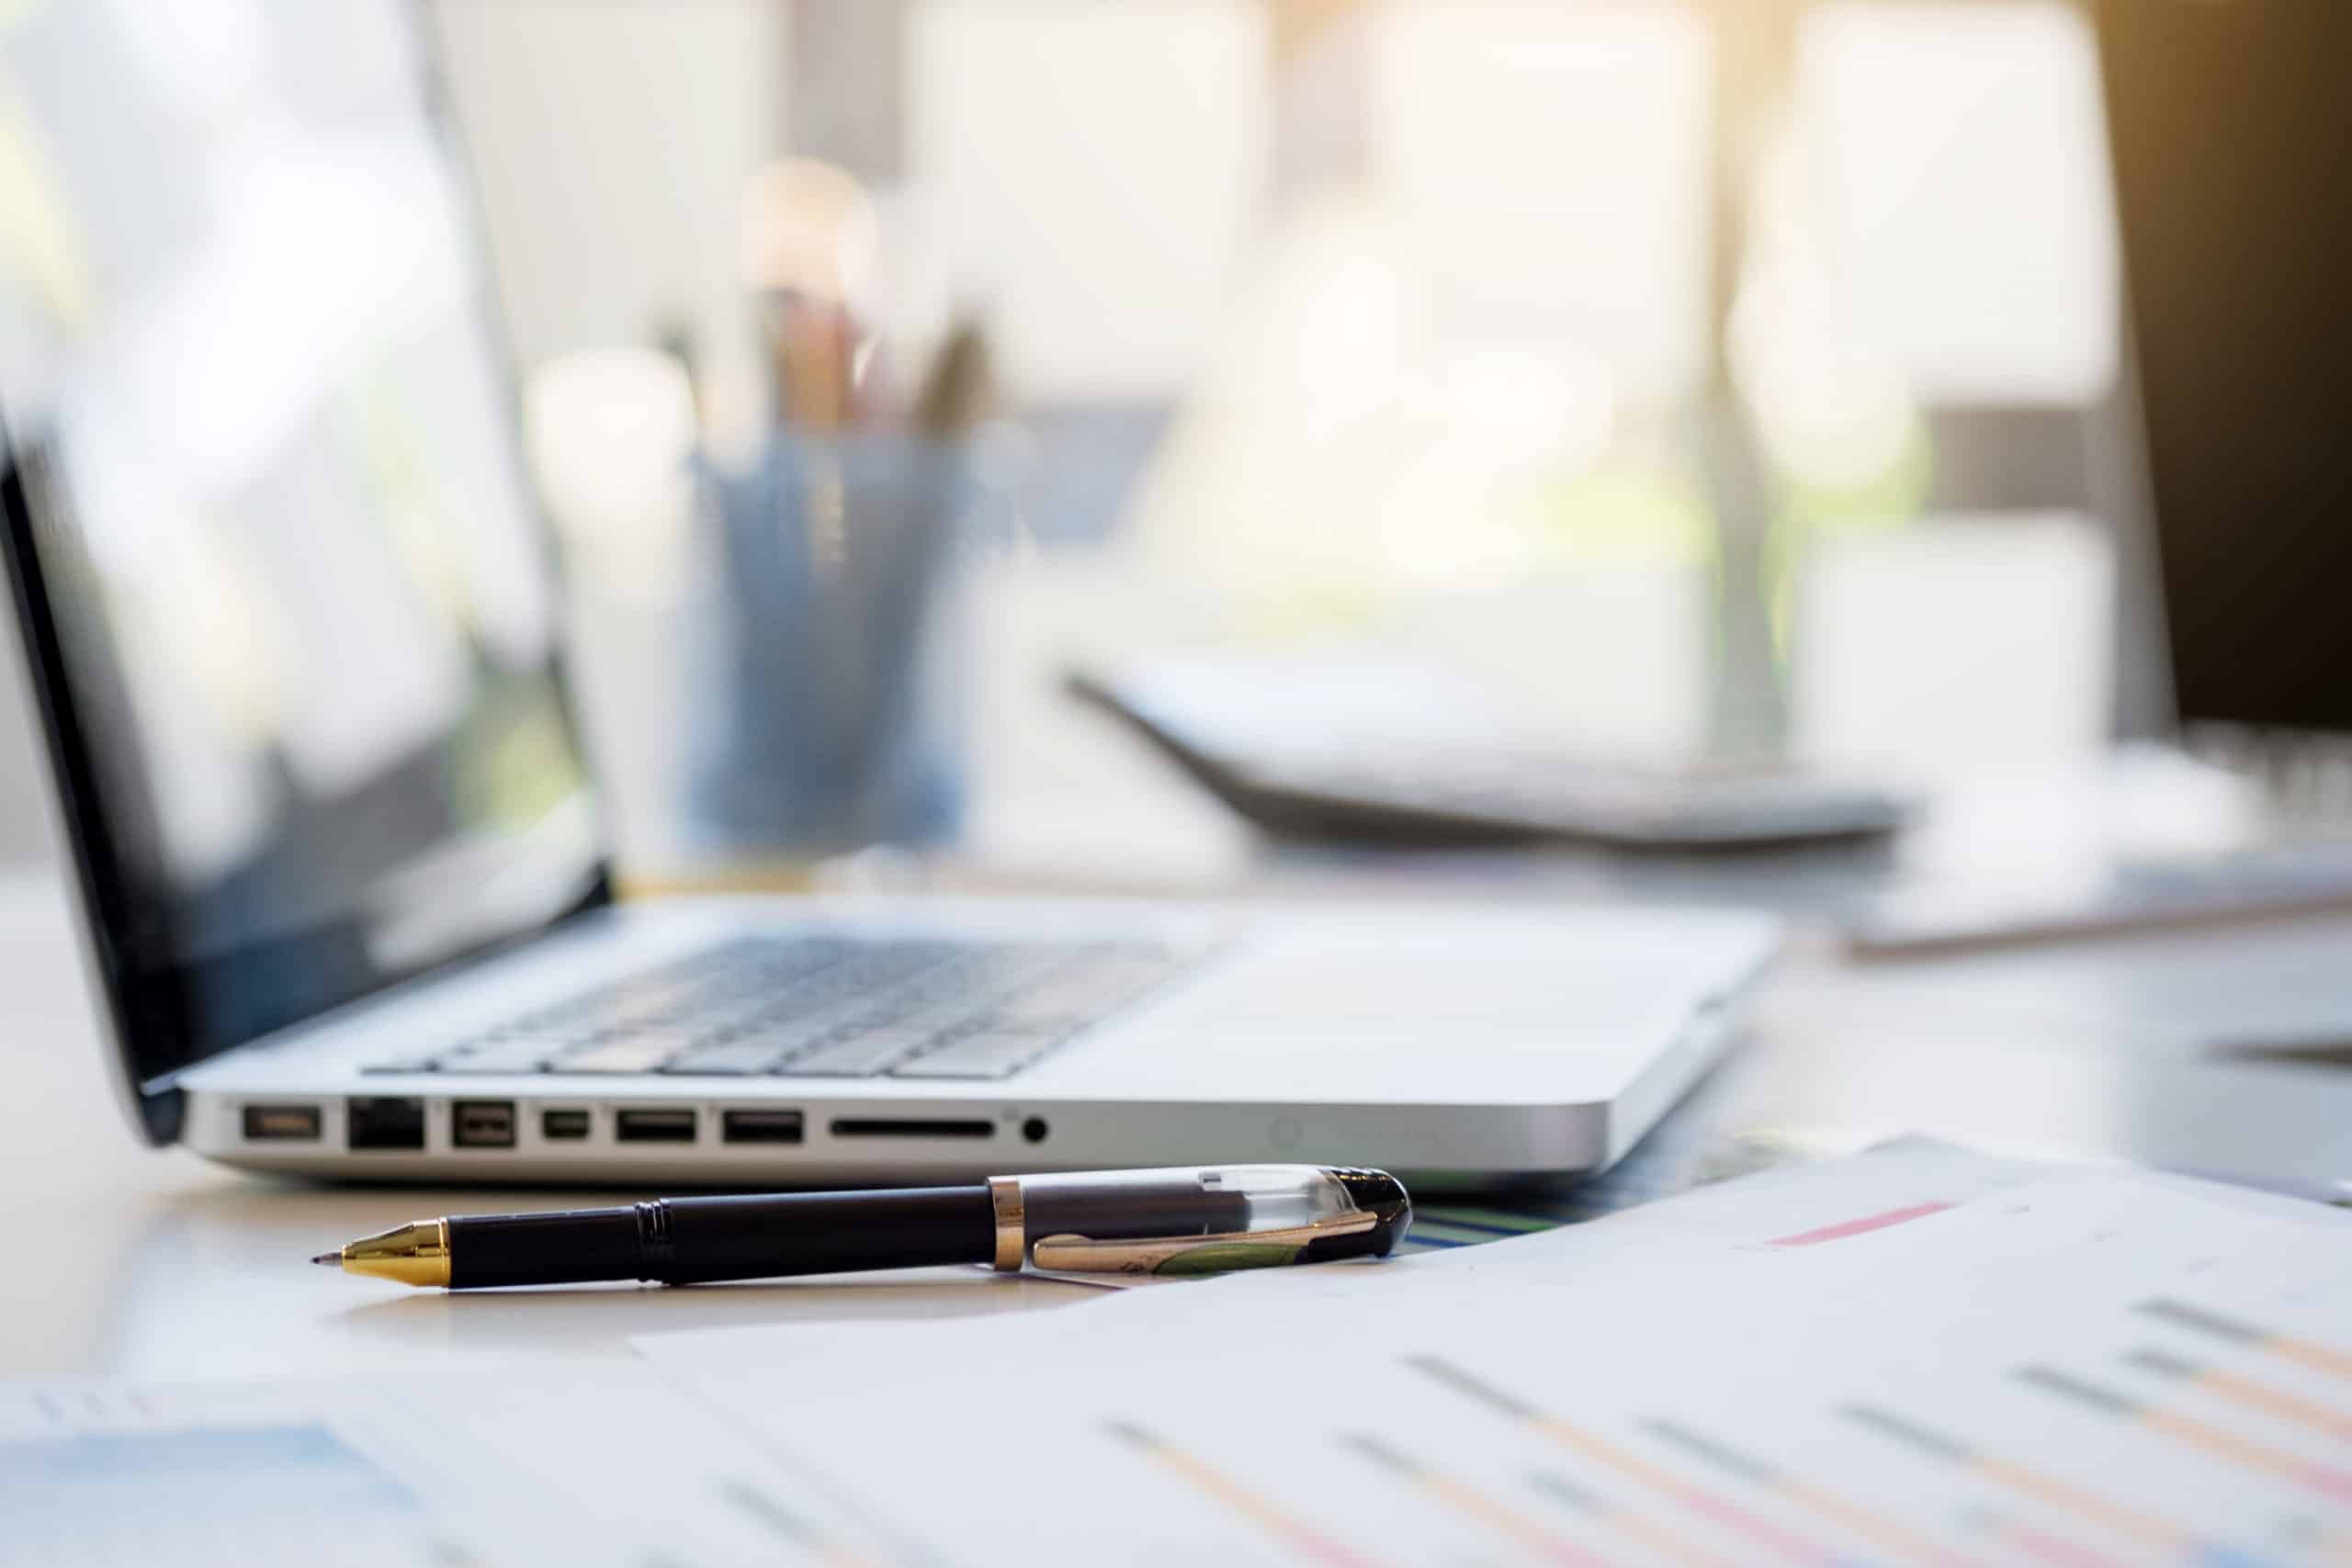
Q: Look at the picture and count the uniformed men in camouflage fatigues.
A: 0